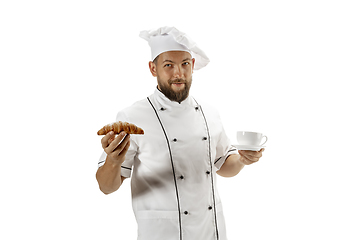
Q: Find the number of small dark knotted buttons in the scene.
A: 8